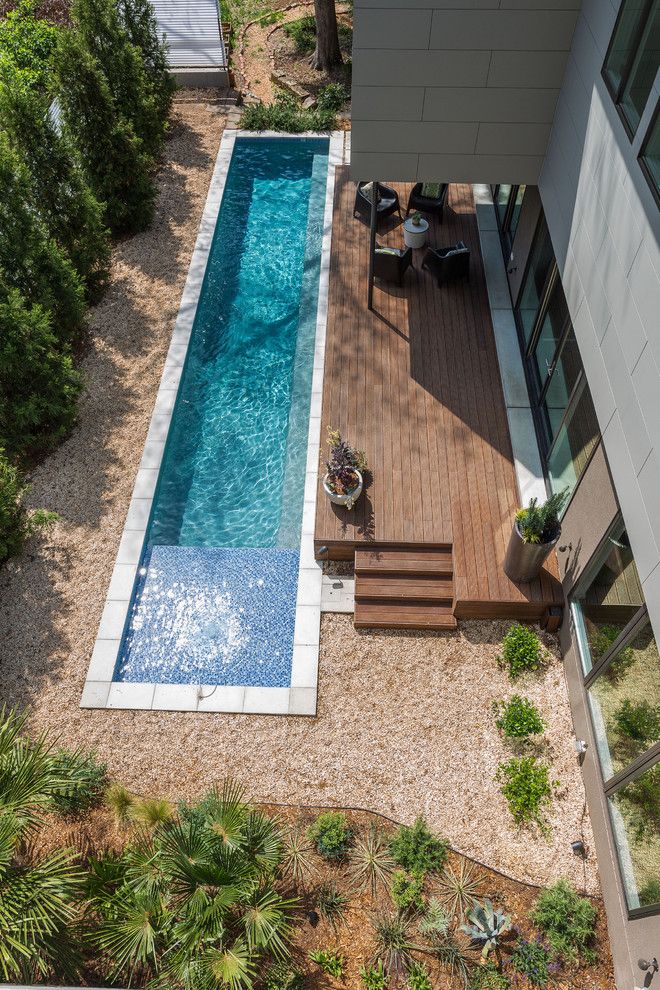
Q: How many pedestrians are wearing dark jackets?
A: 0